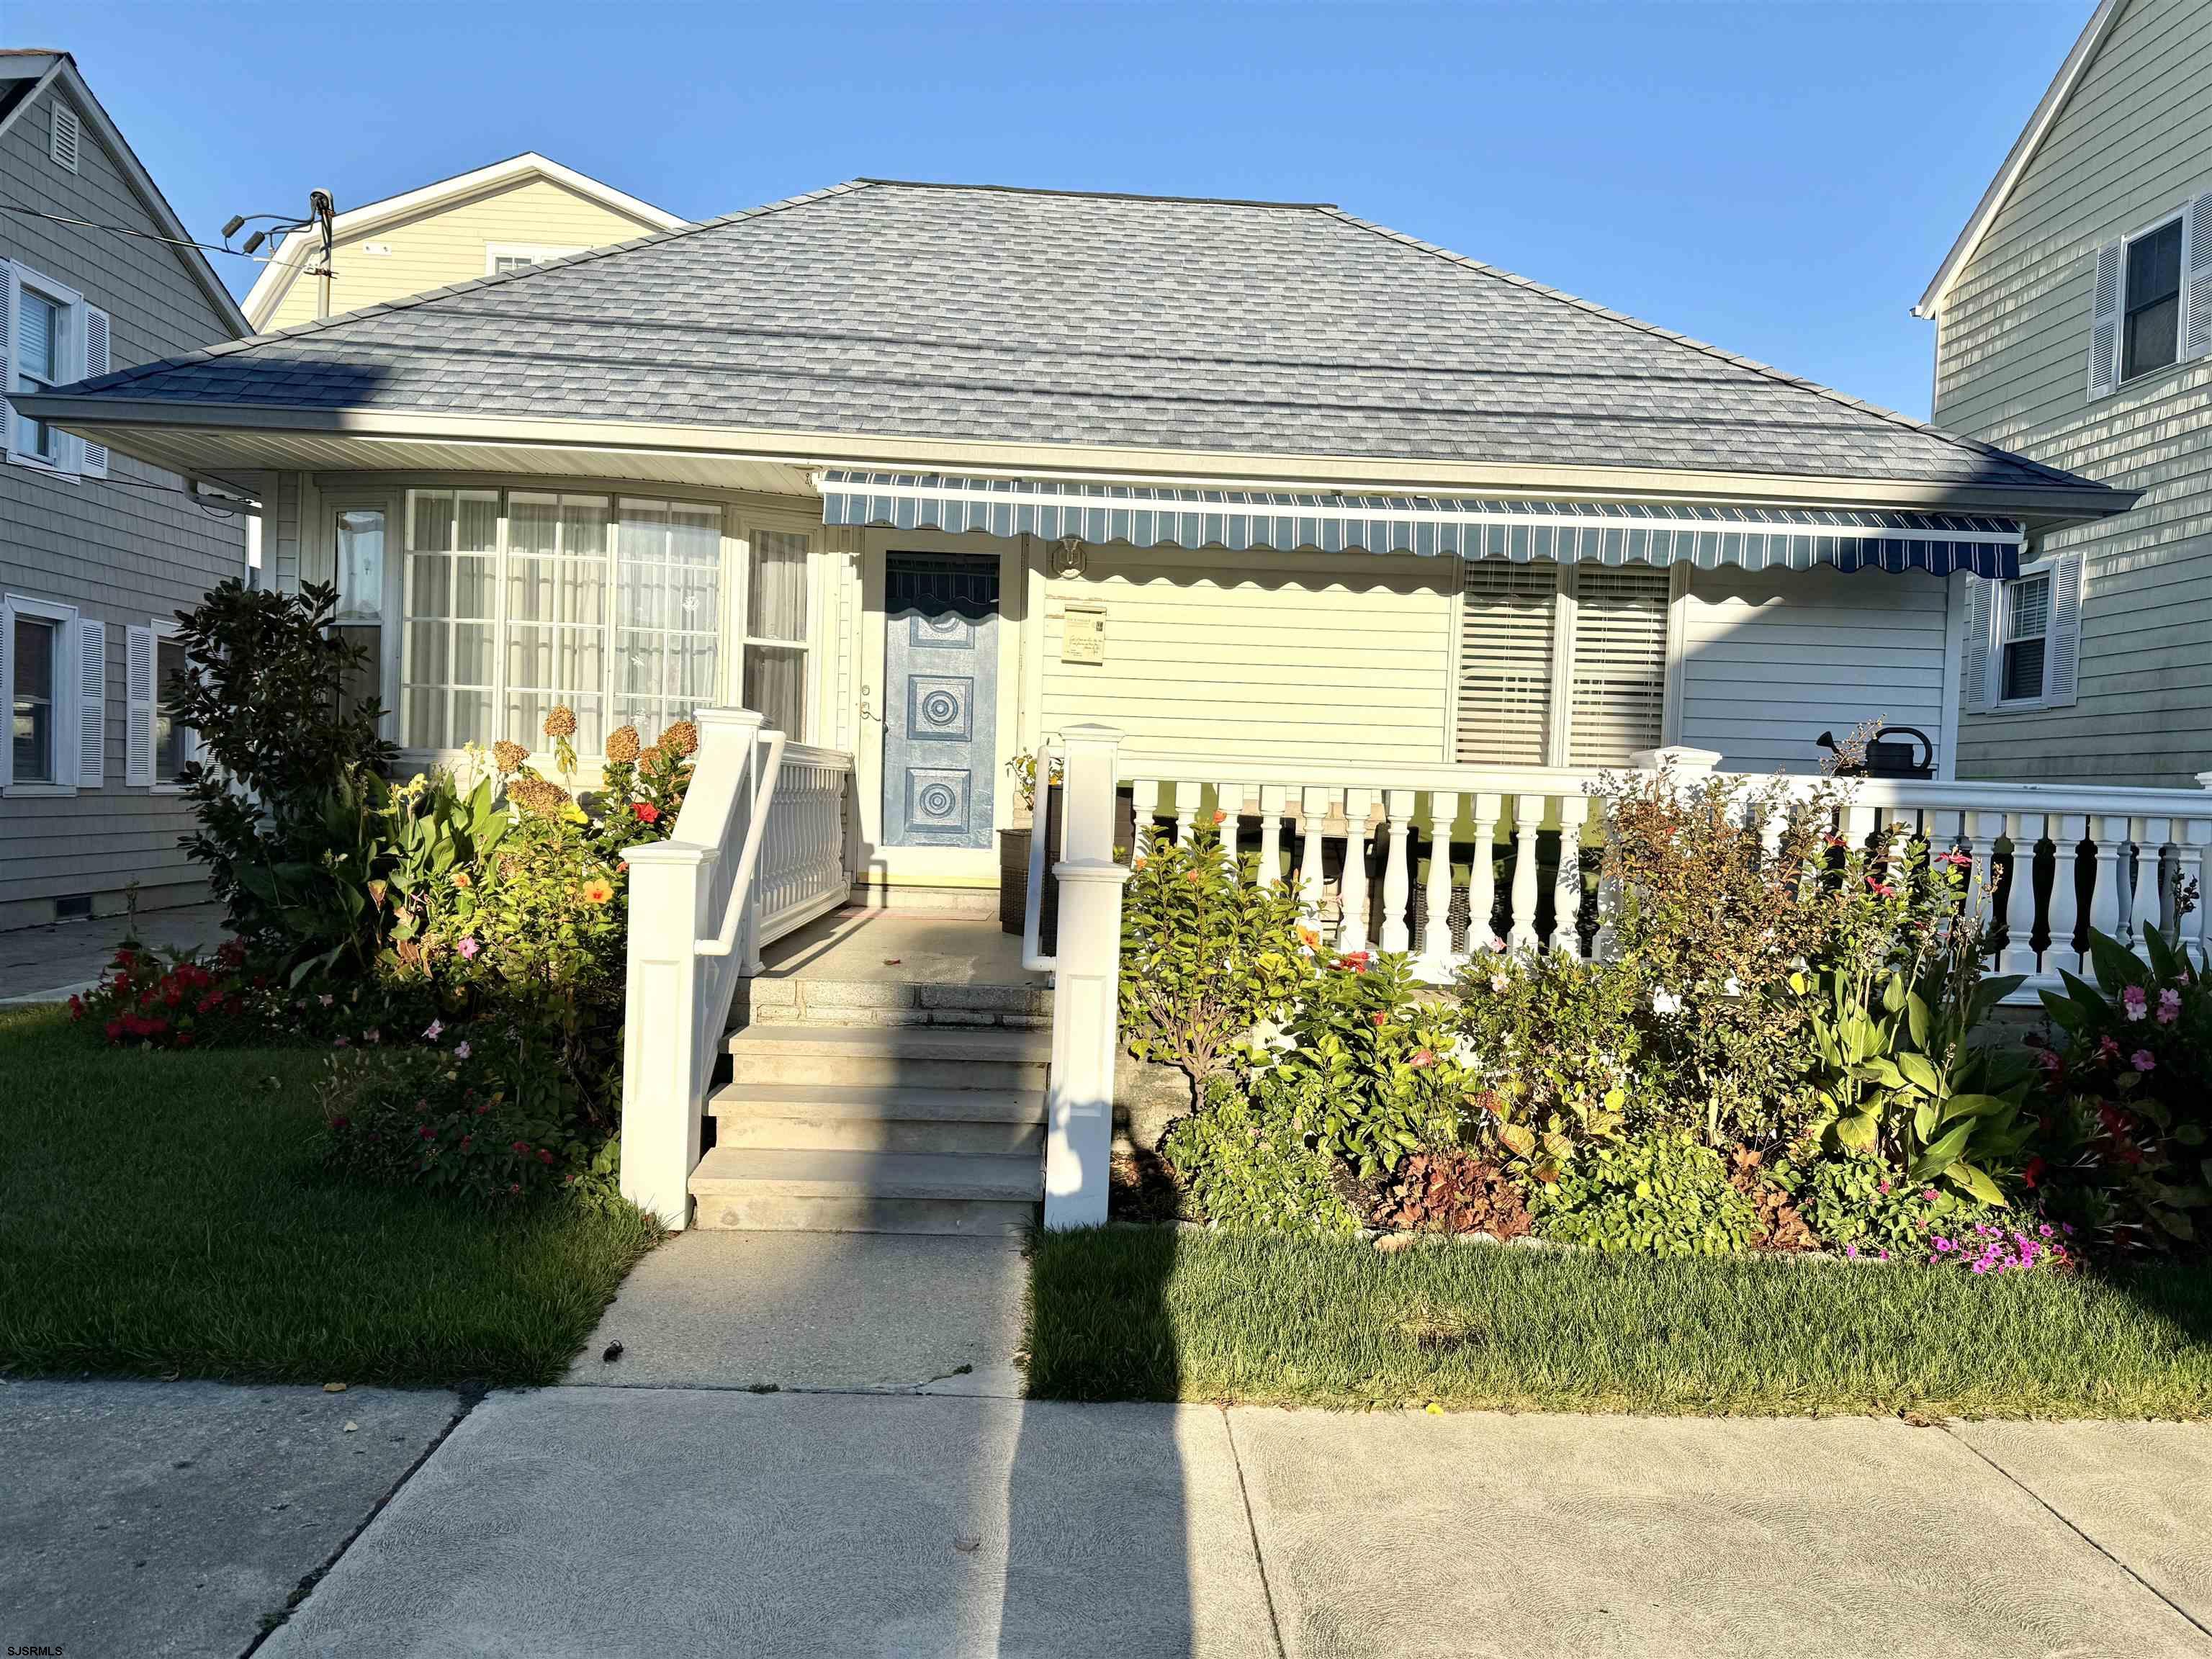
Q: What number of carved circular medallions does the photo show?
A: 3